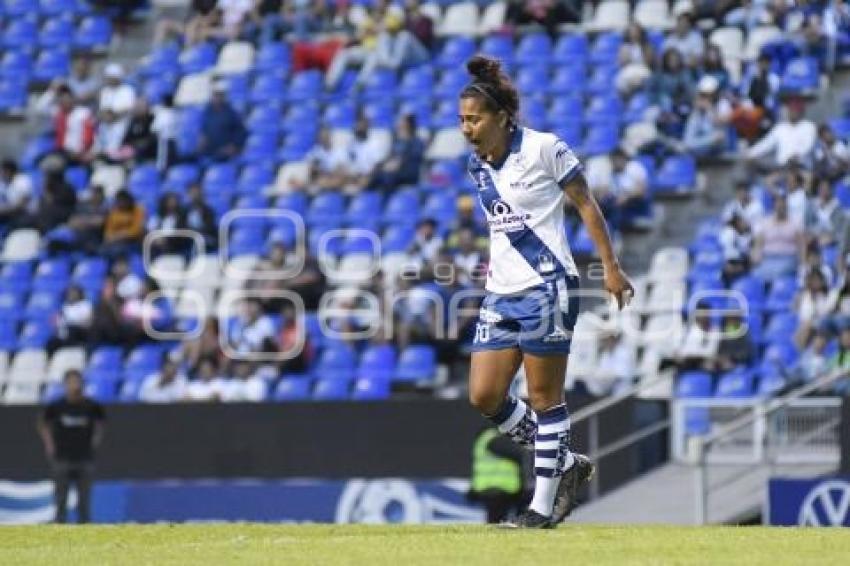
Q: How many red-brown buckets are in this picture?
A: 0